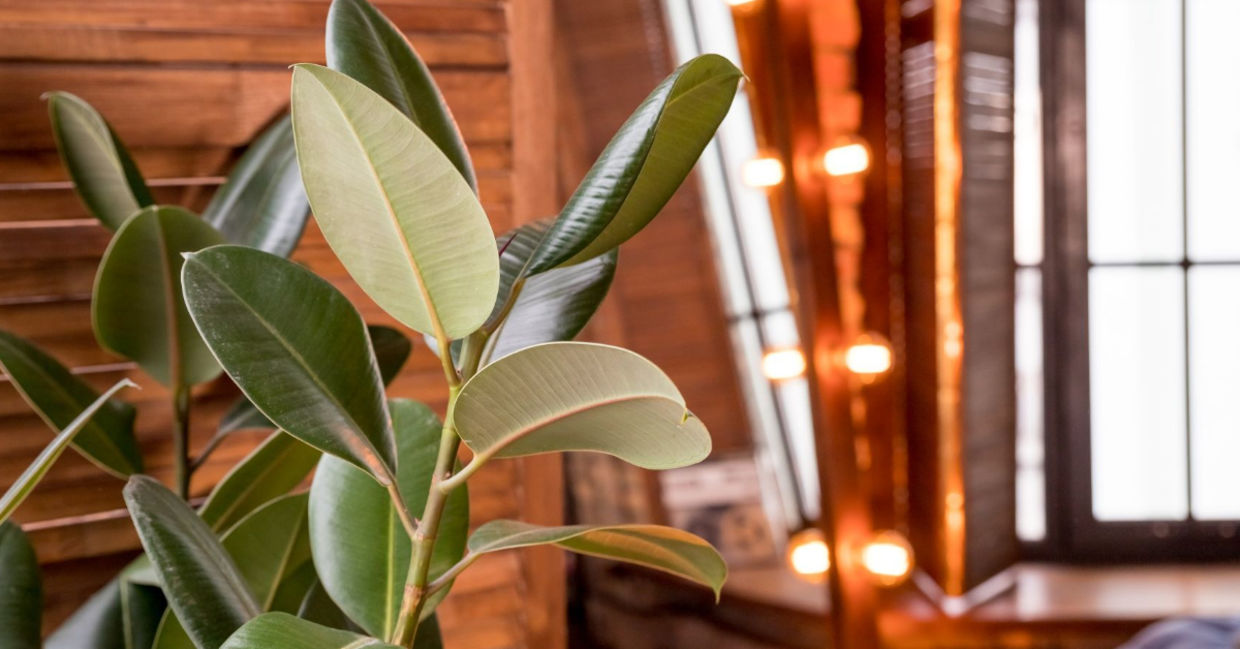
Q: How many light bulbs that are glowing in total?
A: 7